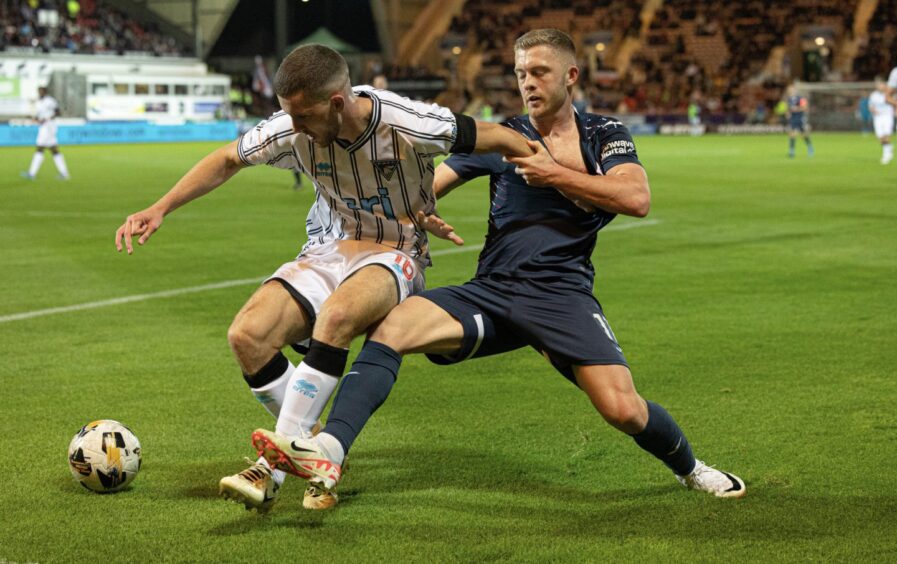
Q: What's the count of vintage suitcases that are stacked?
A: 0